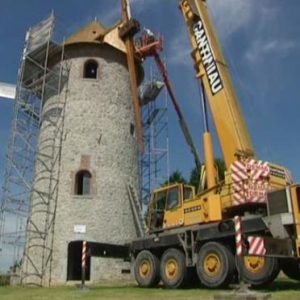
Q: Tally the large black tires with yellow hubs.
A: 4